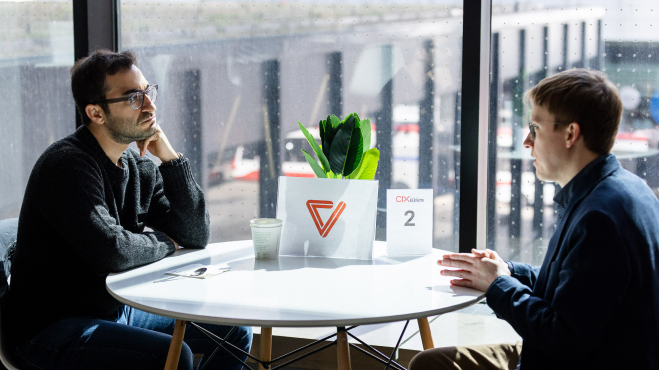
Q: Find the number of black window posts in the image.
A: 2